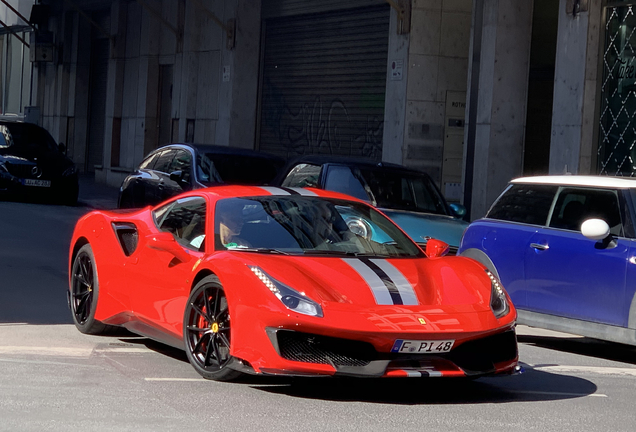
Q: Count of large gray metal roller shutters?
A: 1